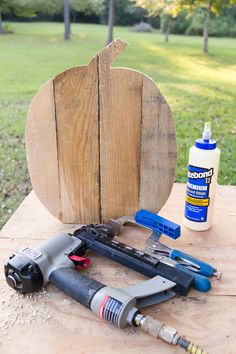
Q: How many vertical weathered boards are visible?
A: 4